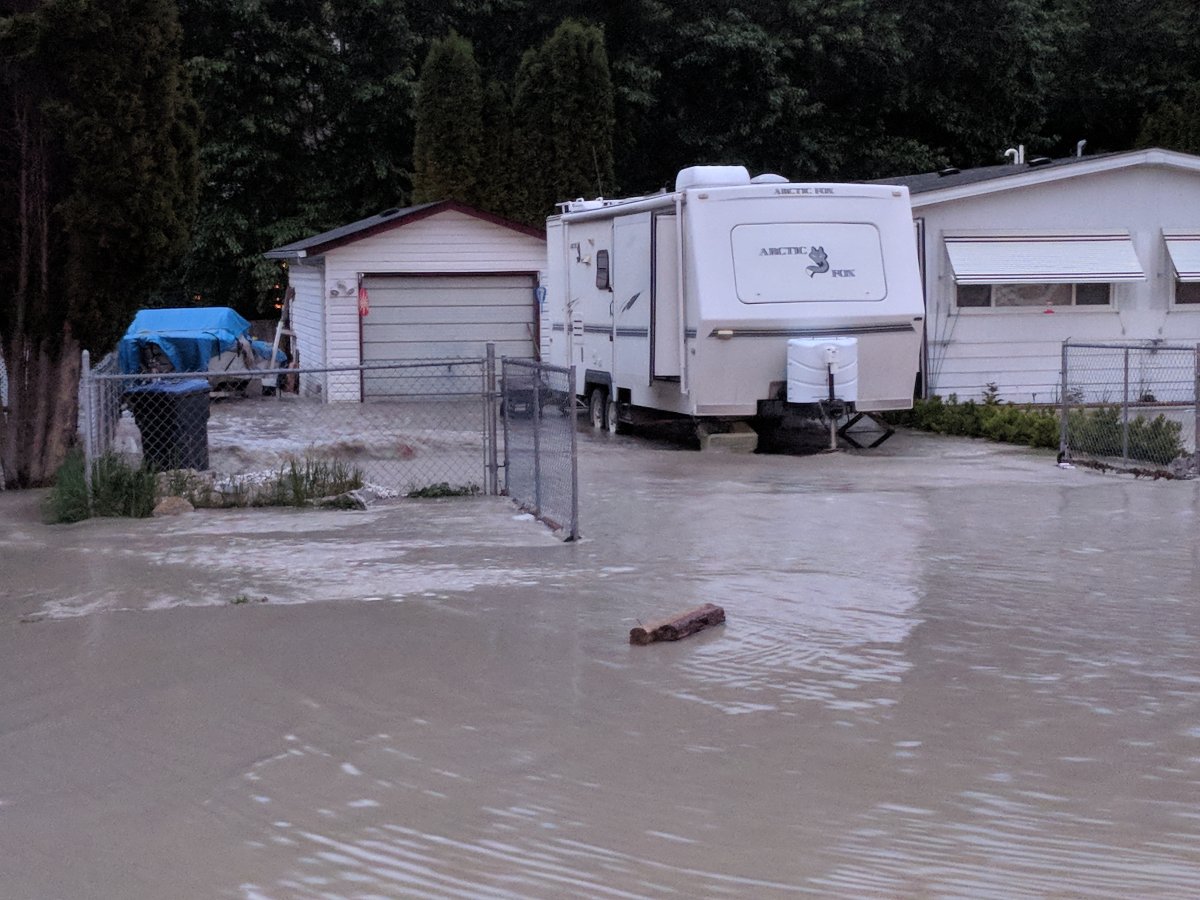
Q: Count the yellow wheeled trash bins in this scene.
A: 0